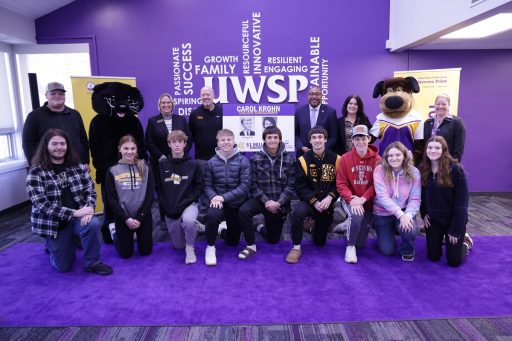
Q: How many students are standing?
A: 0